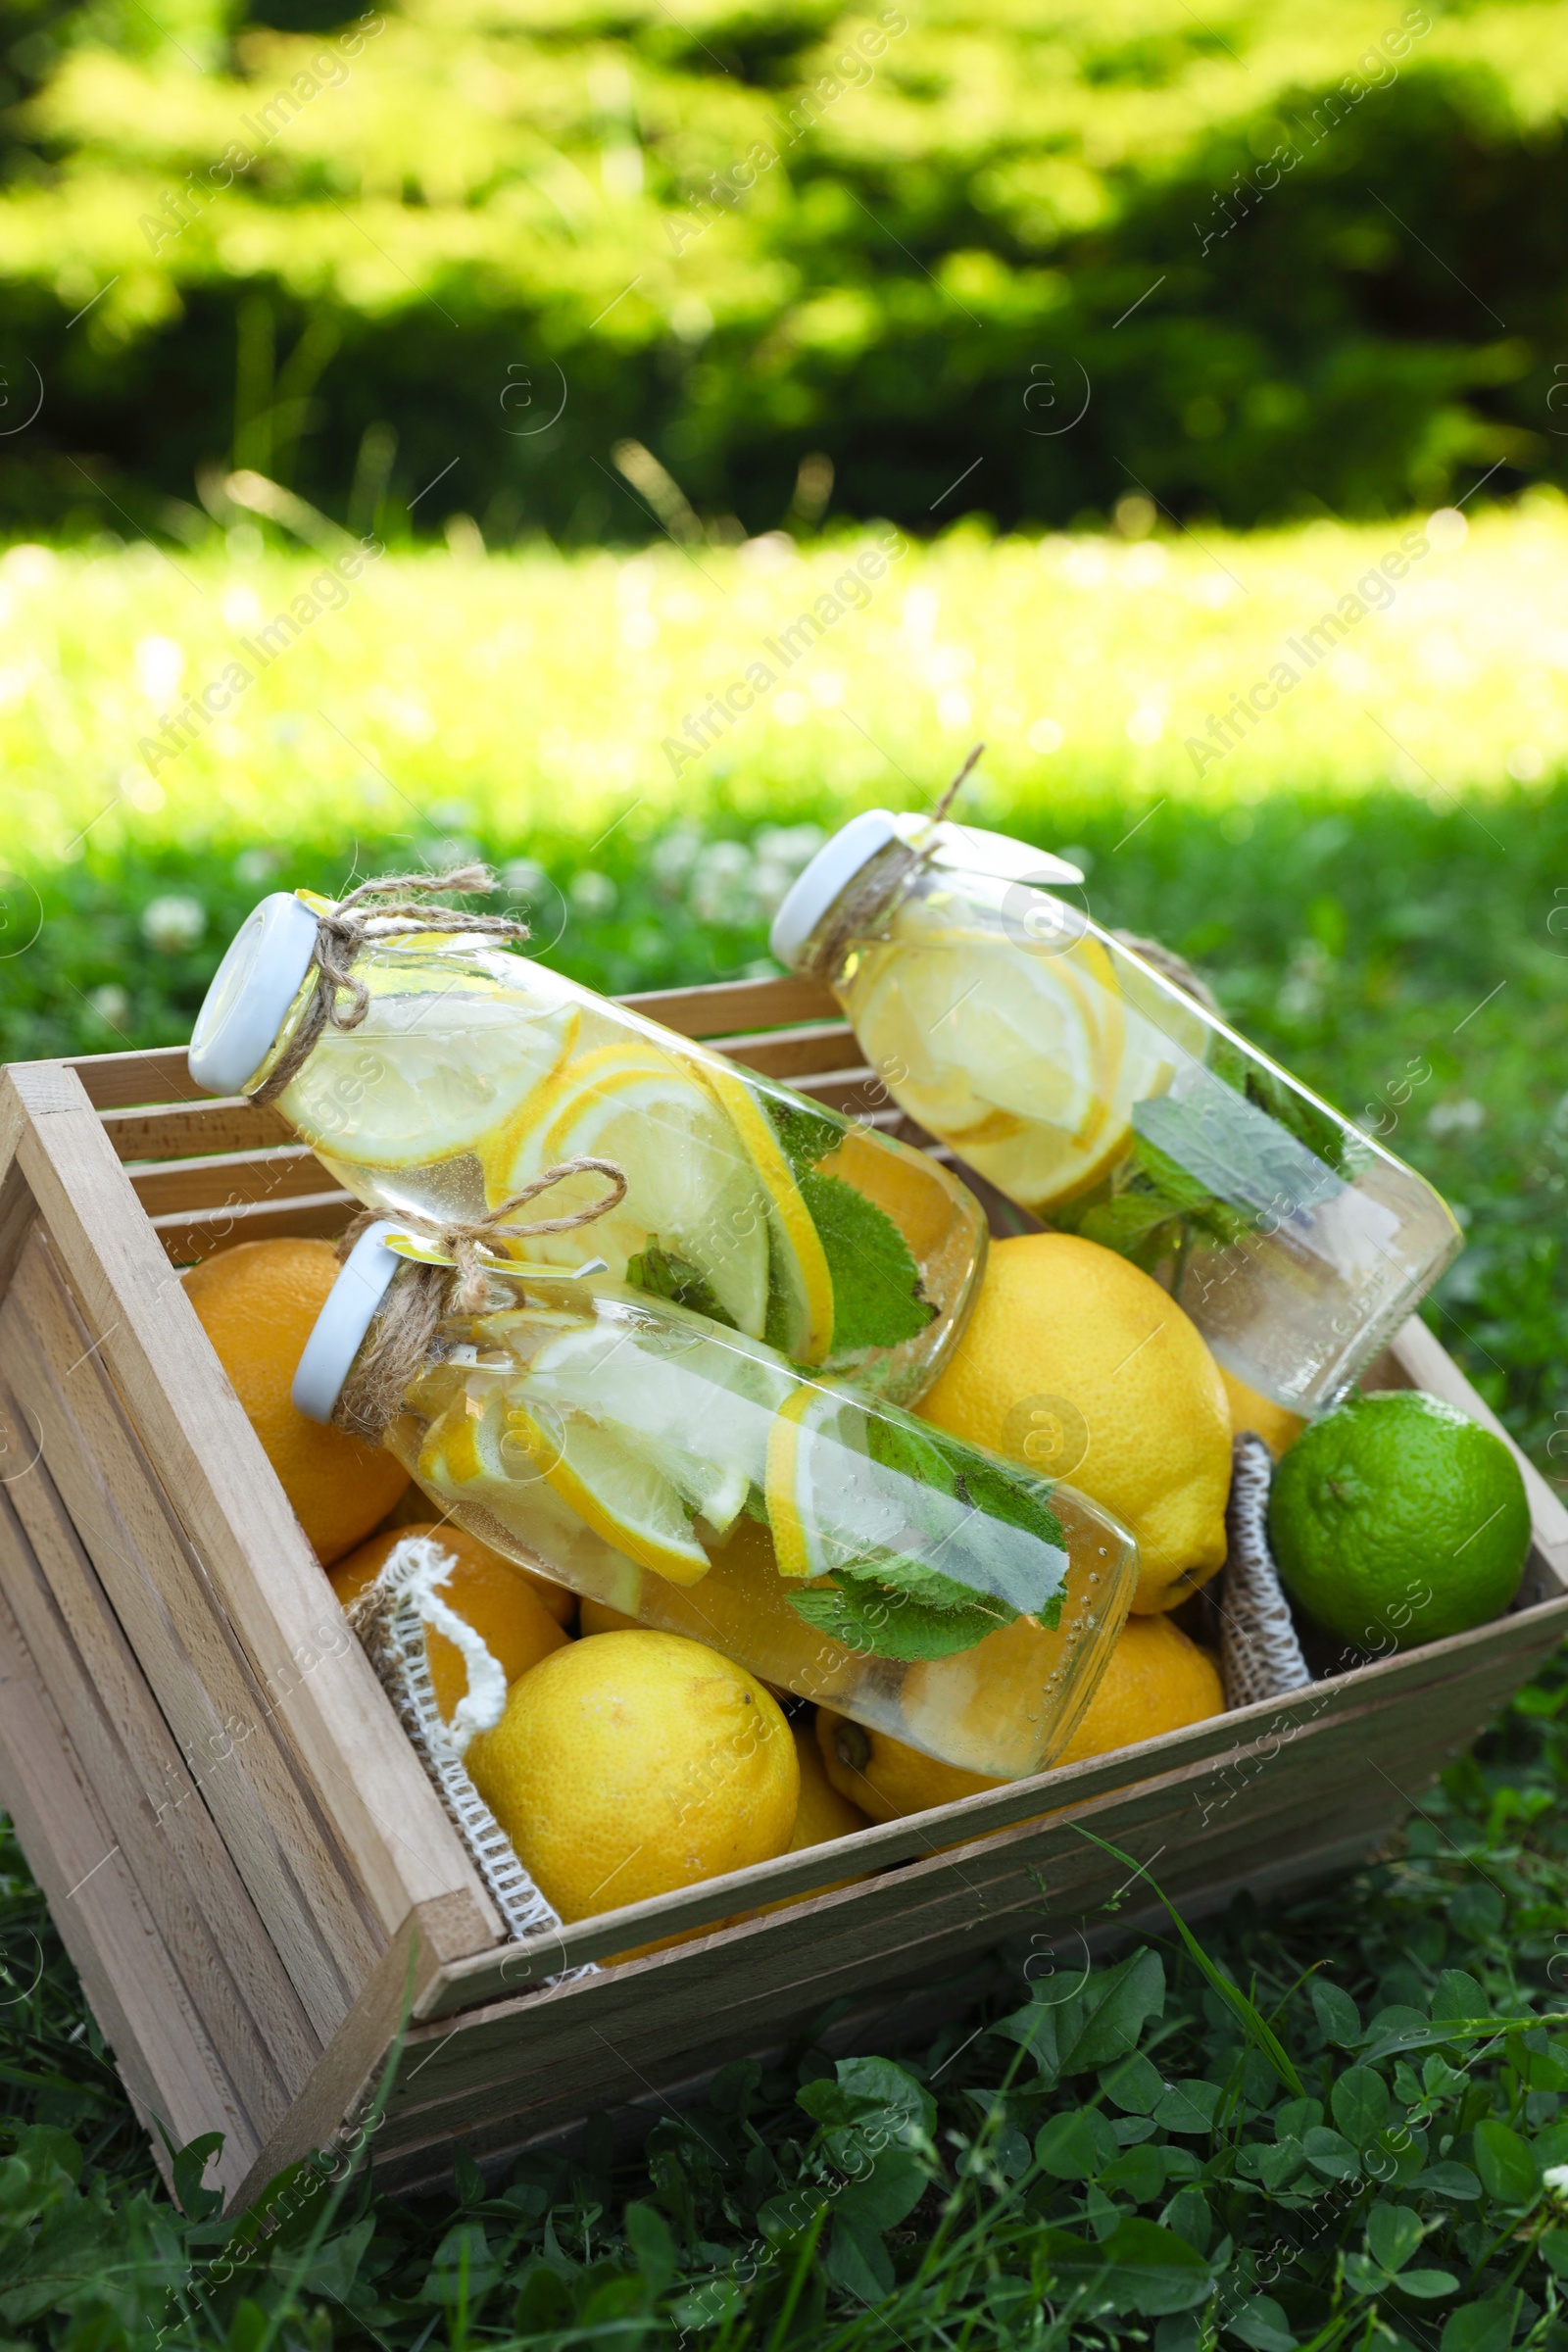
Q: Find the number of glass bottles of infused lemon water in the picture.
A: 3